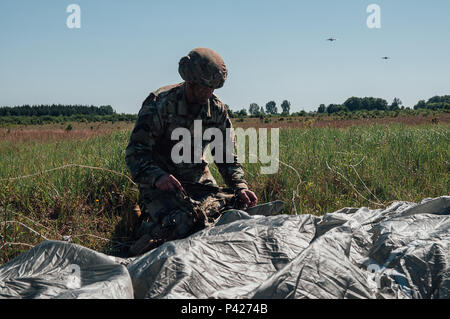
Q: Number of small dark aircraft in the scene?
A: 2